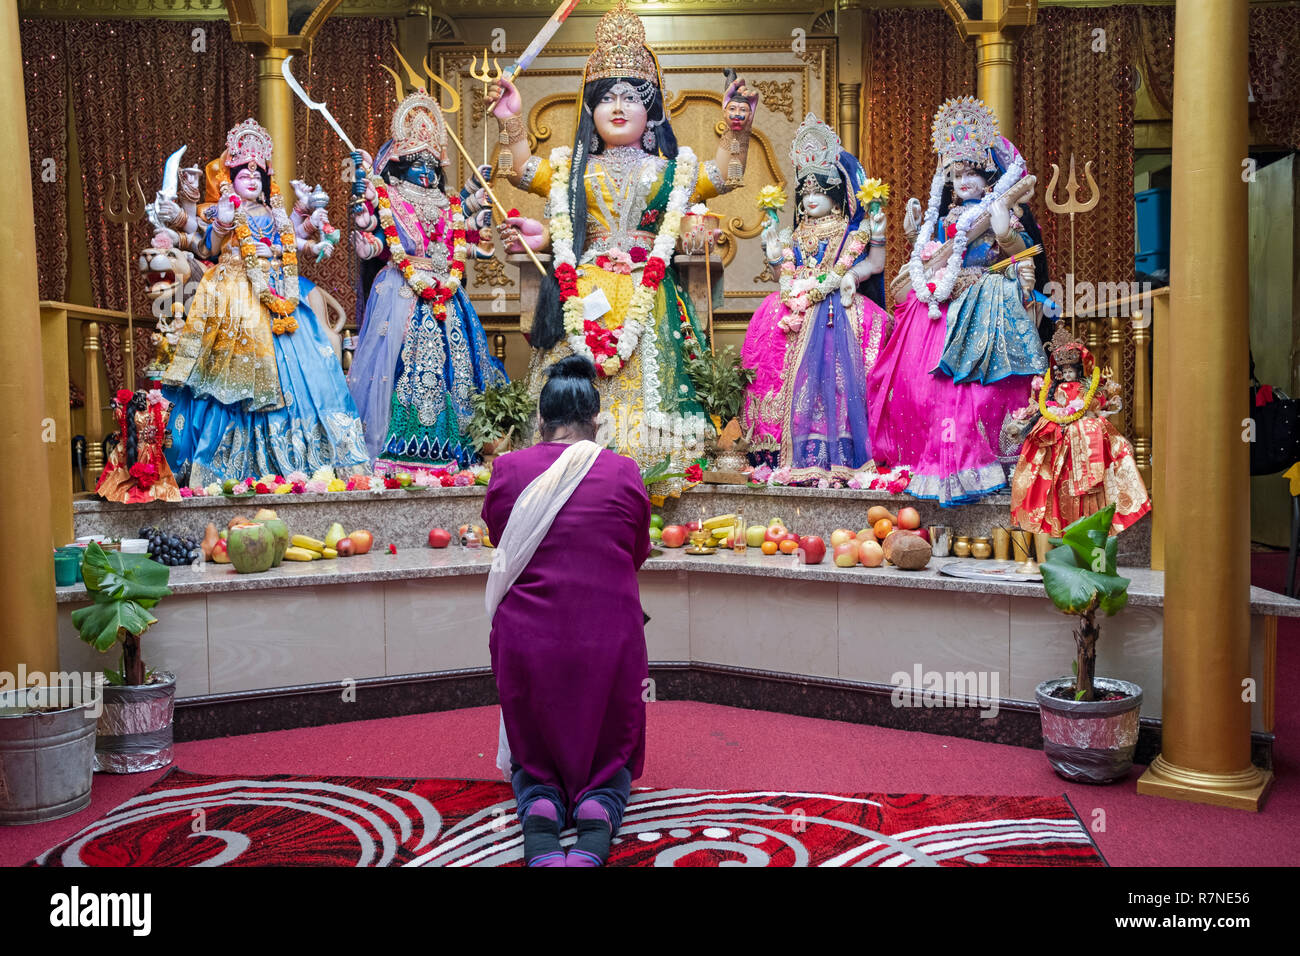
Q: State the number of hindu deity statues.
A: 7